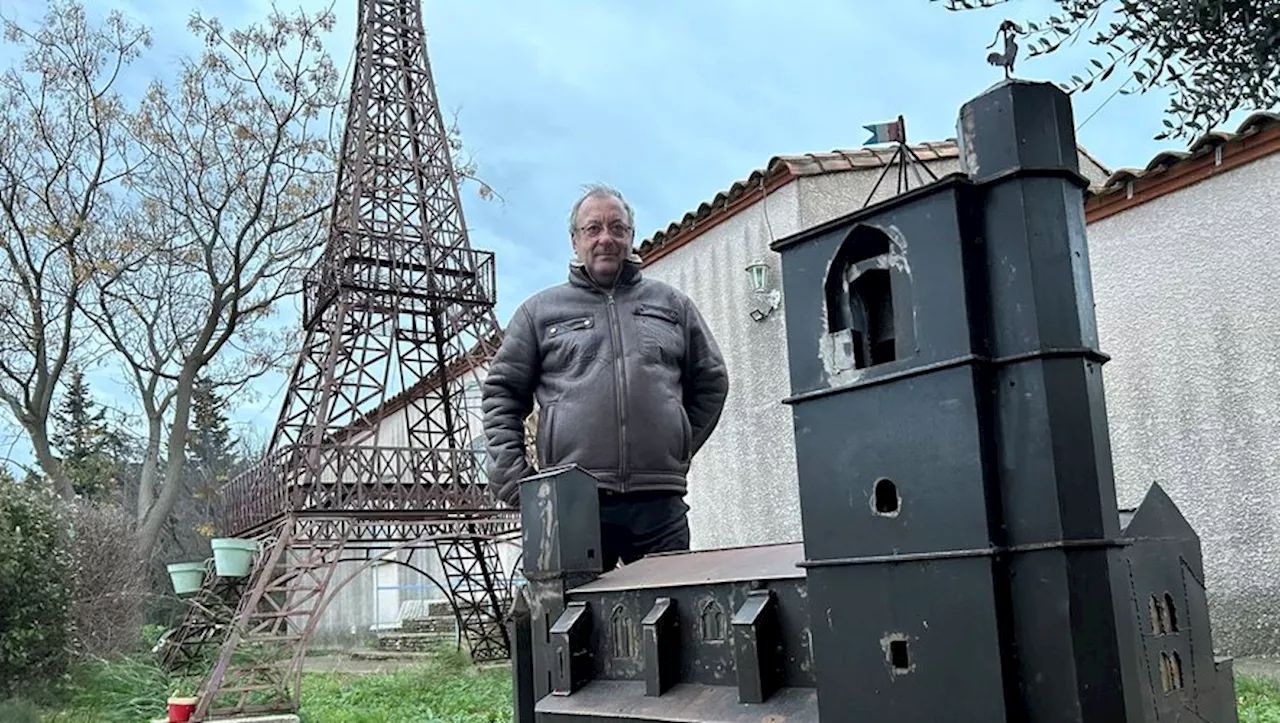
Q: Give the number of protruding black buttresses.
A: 3